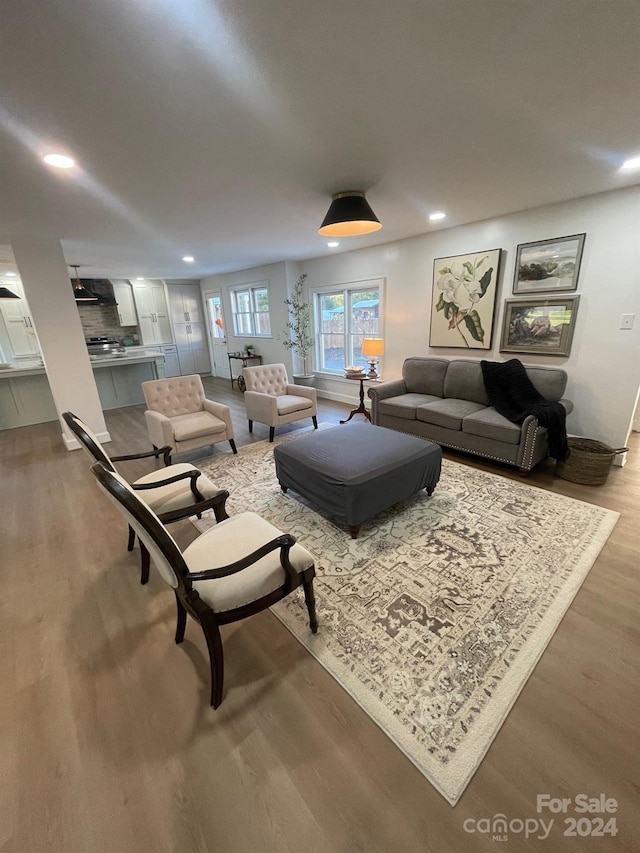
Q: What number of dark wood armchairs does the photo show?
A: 2